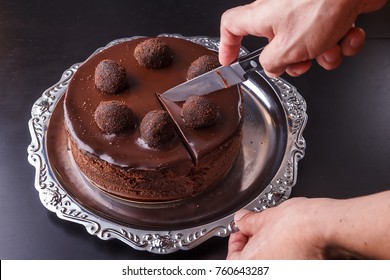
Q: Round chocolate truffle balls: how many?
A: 6